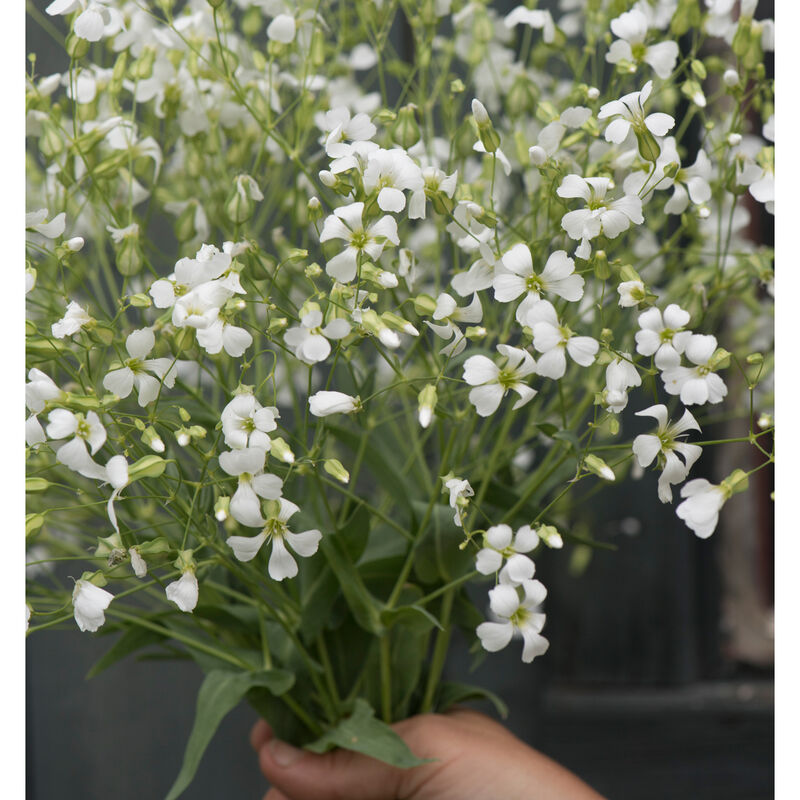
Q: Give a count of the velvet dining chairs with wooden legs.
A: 0